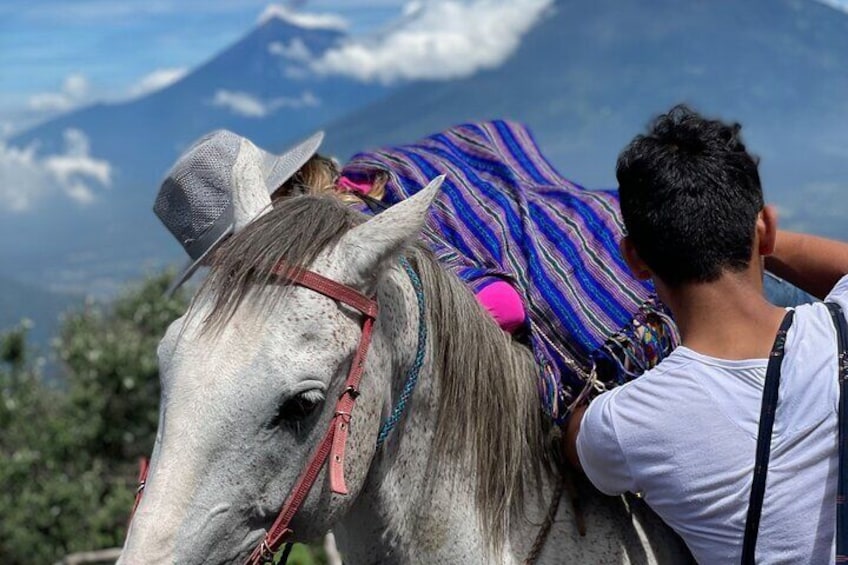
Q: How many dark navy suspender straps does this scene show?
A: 2